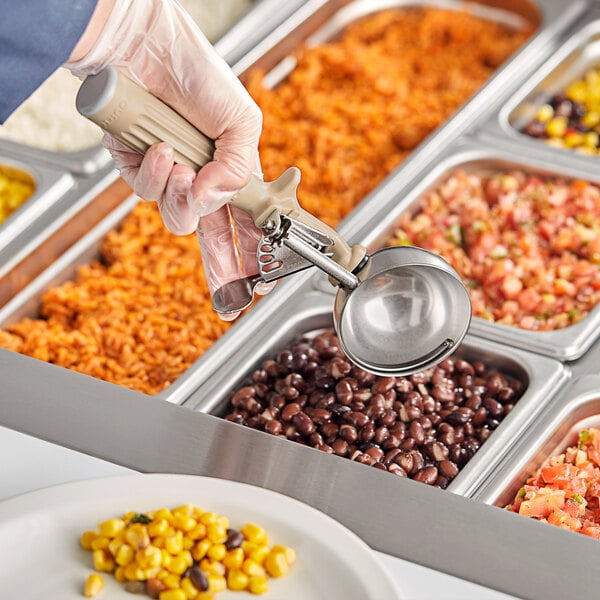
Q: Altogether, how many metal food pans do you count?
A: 7